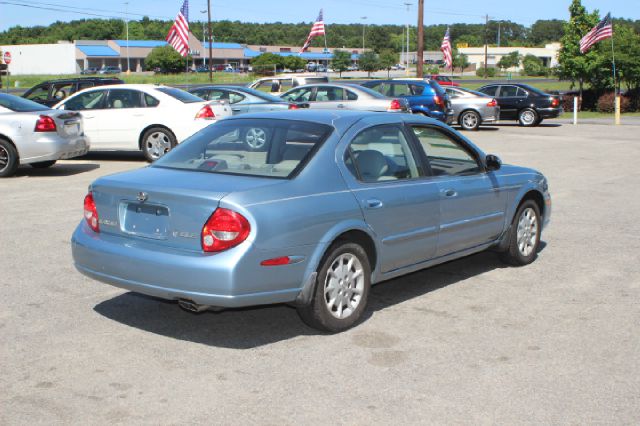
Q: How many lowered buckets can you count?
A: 0